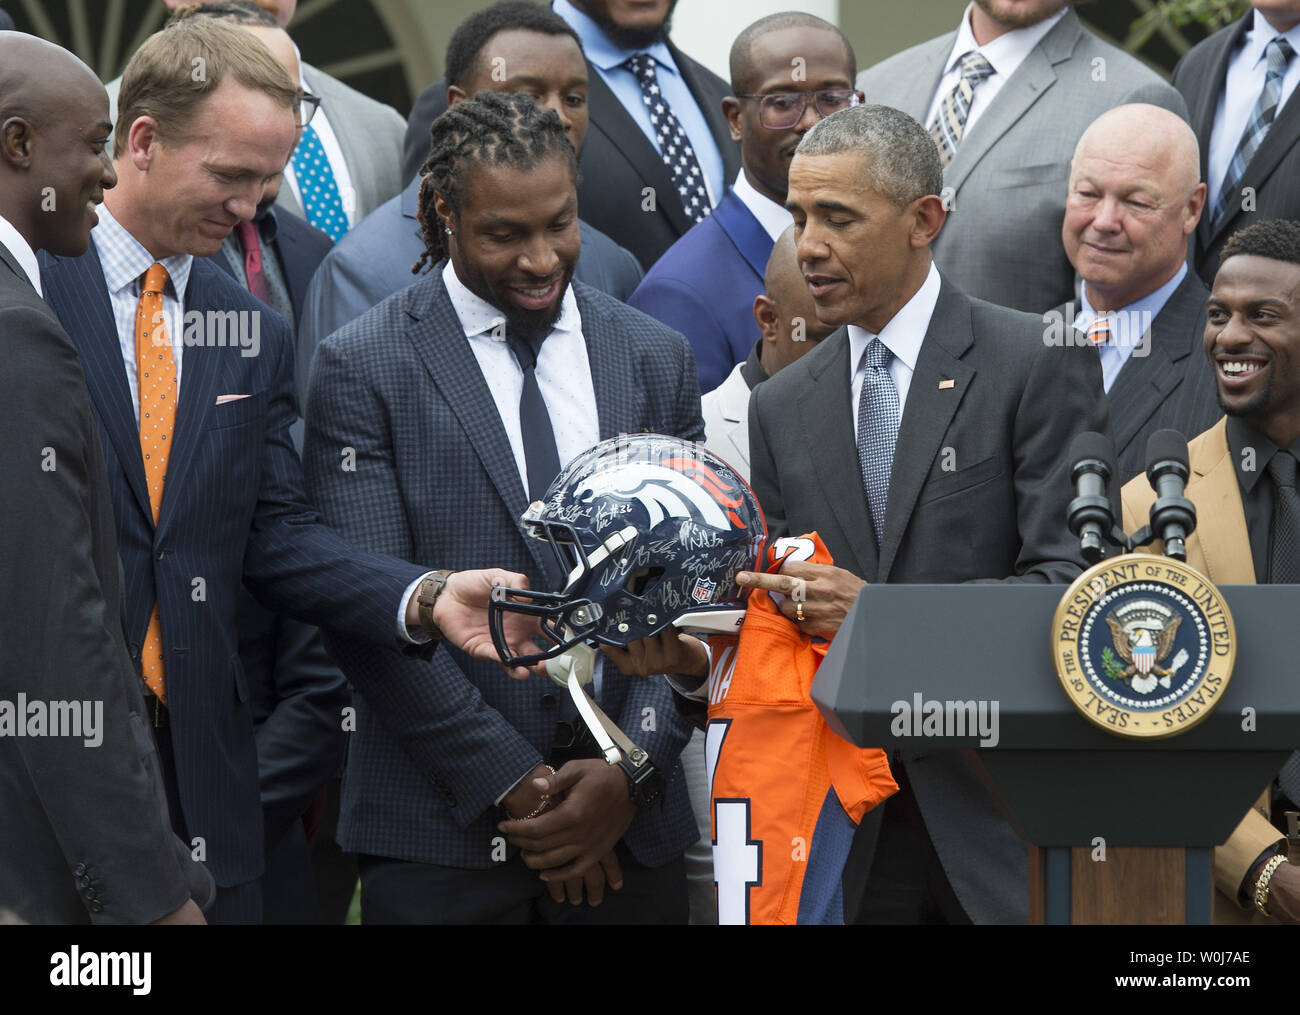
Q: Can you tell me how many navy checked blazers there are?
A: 1